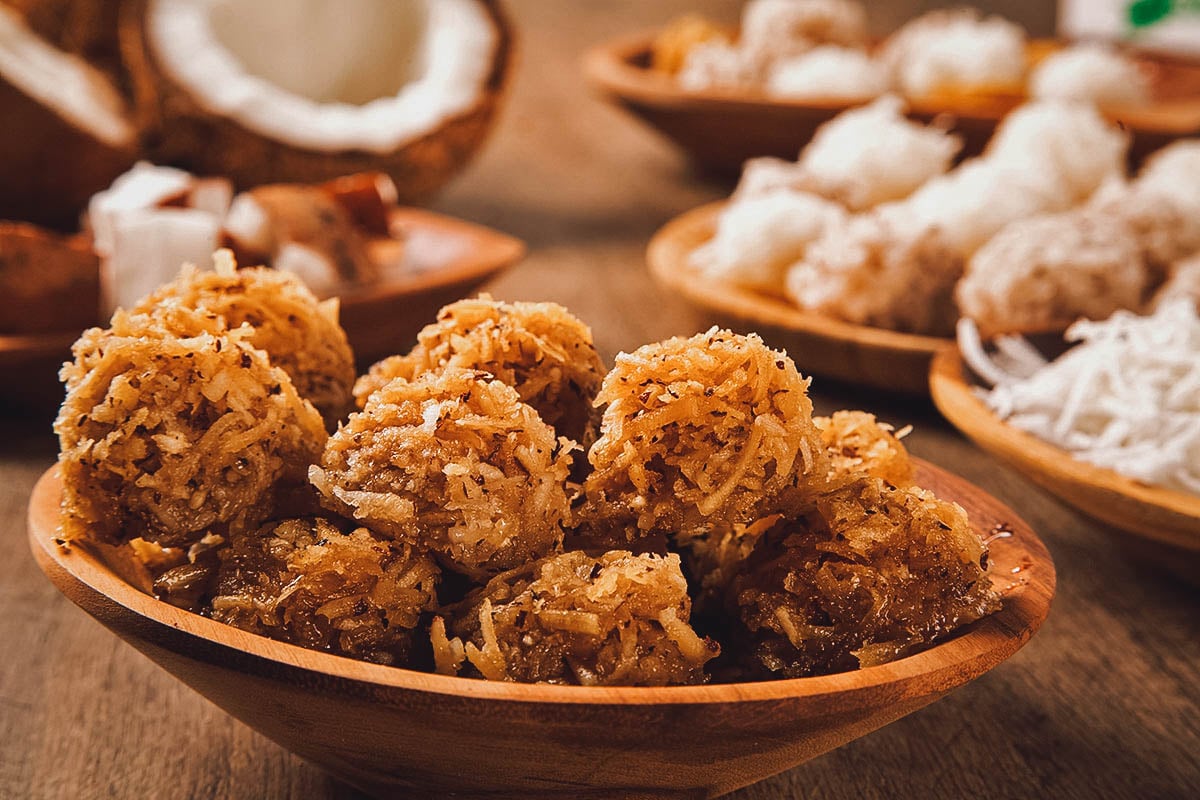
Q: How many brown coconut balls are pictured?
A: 9